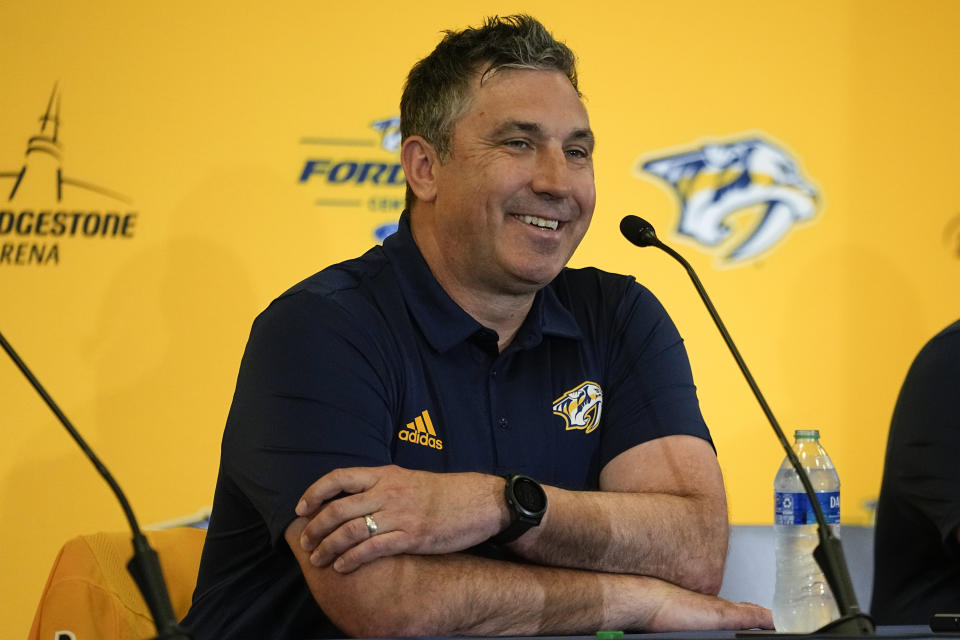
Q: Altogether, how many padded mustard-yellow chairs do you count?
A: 1